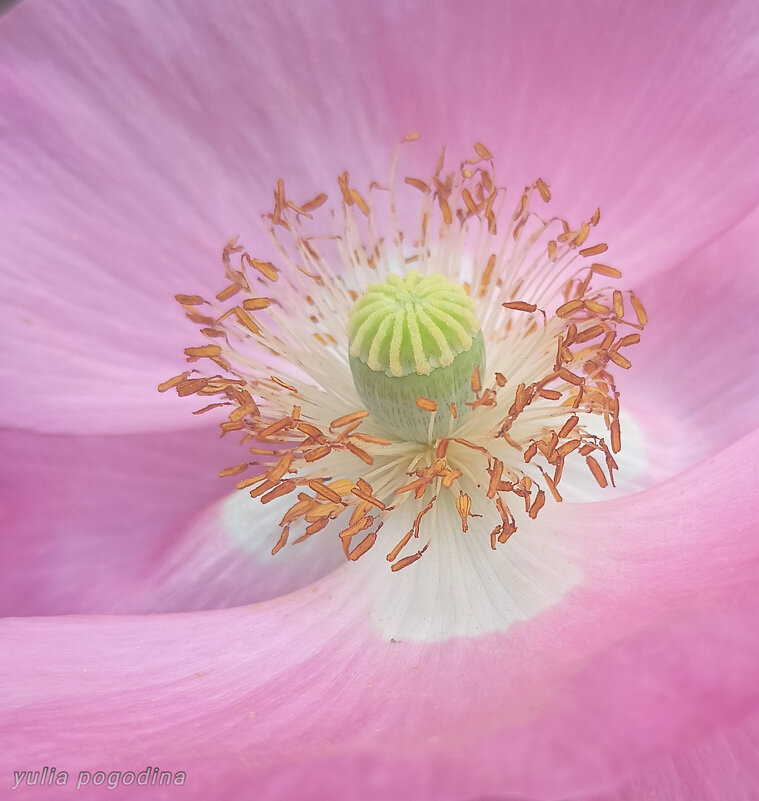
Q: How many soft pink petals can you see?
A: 4